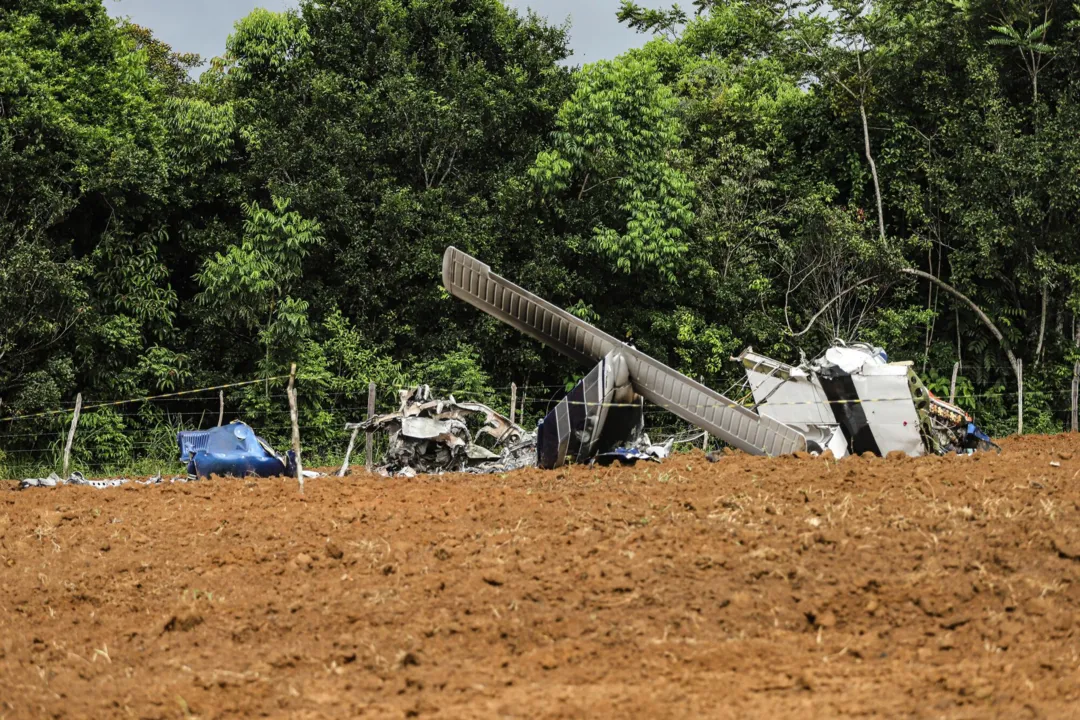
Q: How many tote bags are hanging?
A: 0